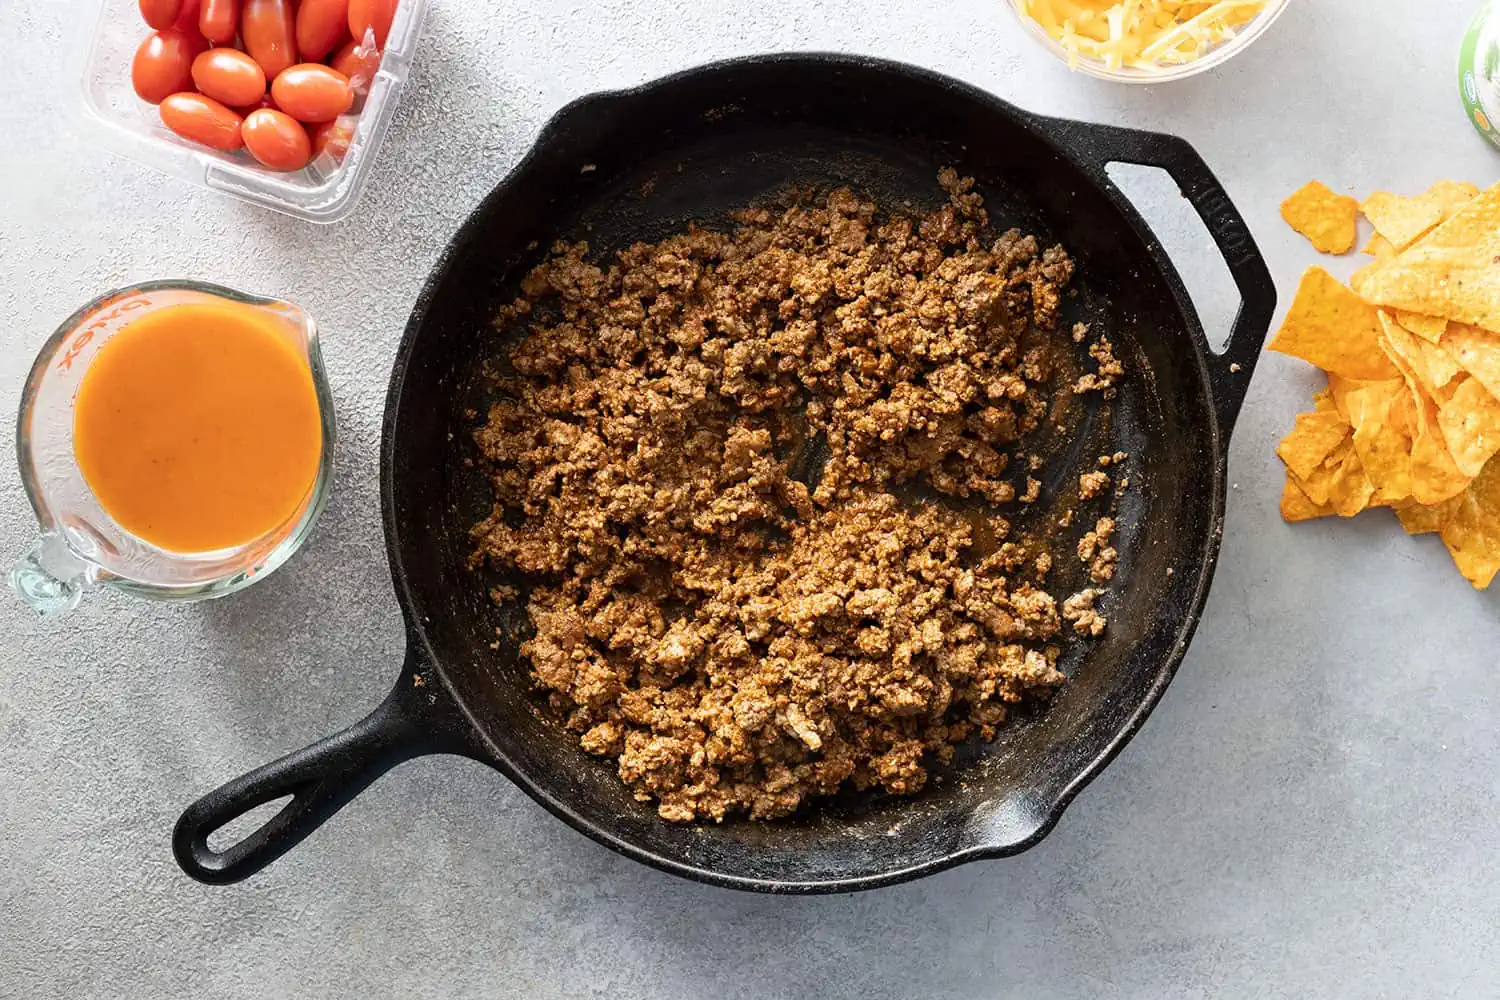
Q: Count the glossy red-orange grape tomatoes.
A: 12